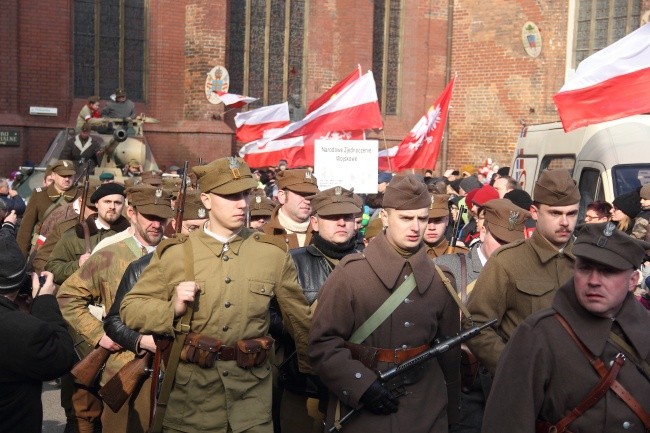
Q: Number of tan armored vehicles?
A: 1